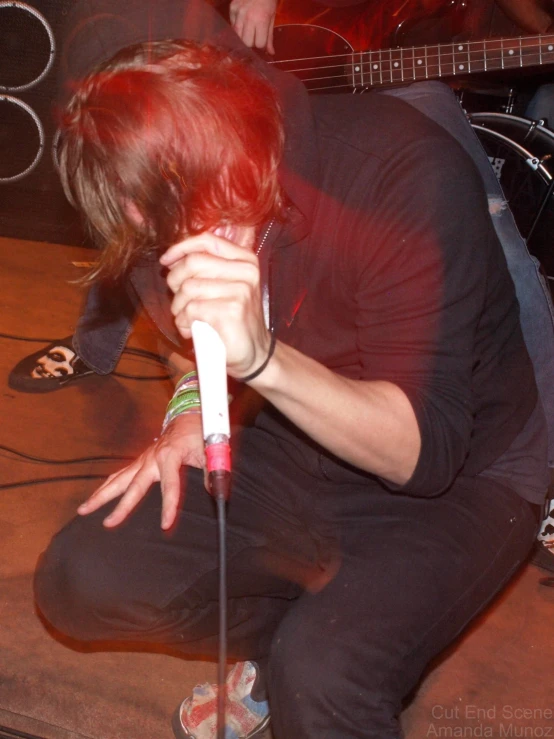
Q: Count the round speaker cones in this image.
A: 2